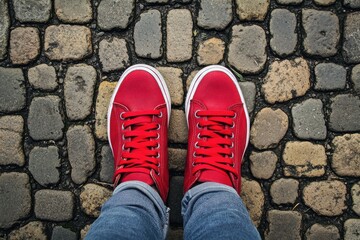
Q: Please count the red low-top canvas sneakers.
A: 2